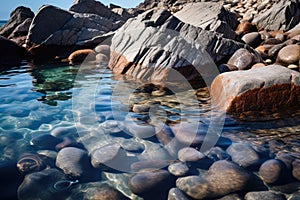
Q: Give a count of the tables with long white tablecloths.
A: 0